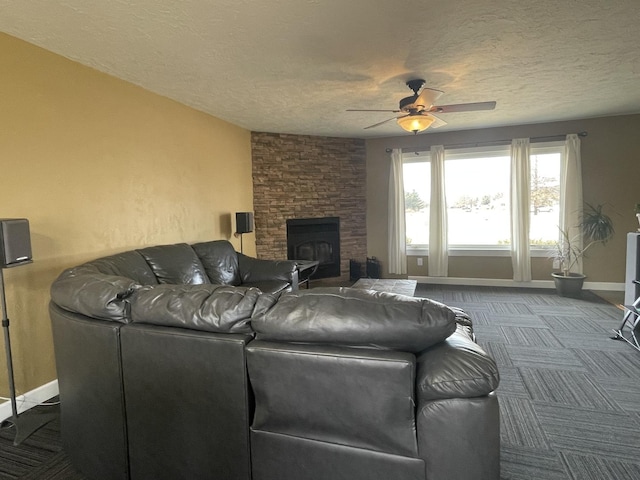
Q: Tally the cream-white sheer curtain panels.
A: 4